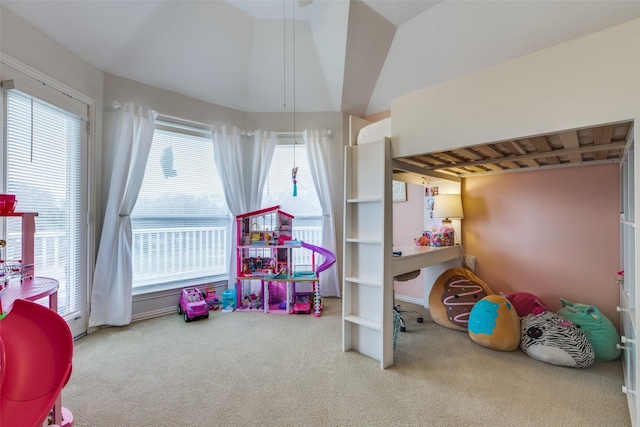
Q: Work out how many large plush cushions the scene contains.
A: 5